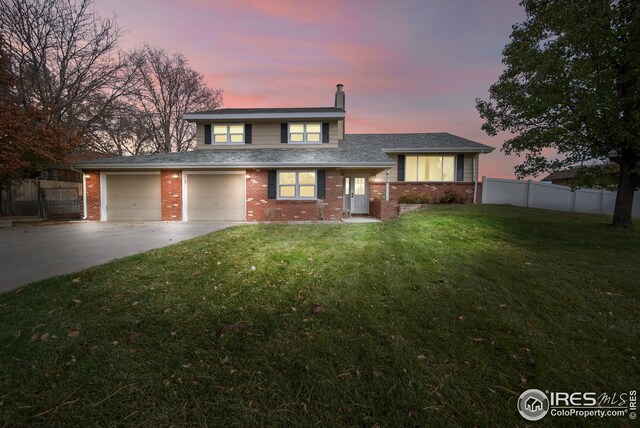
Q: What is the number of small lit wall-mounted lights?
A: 4